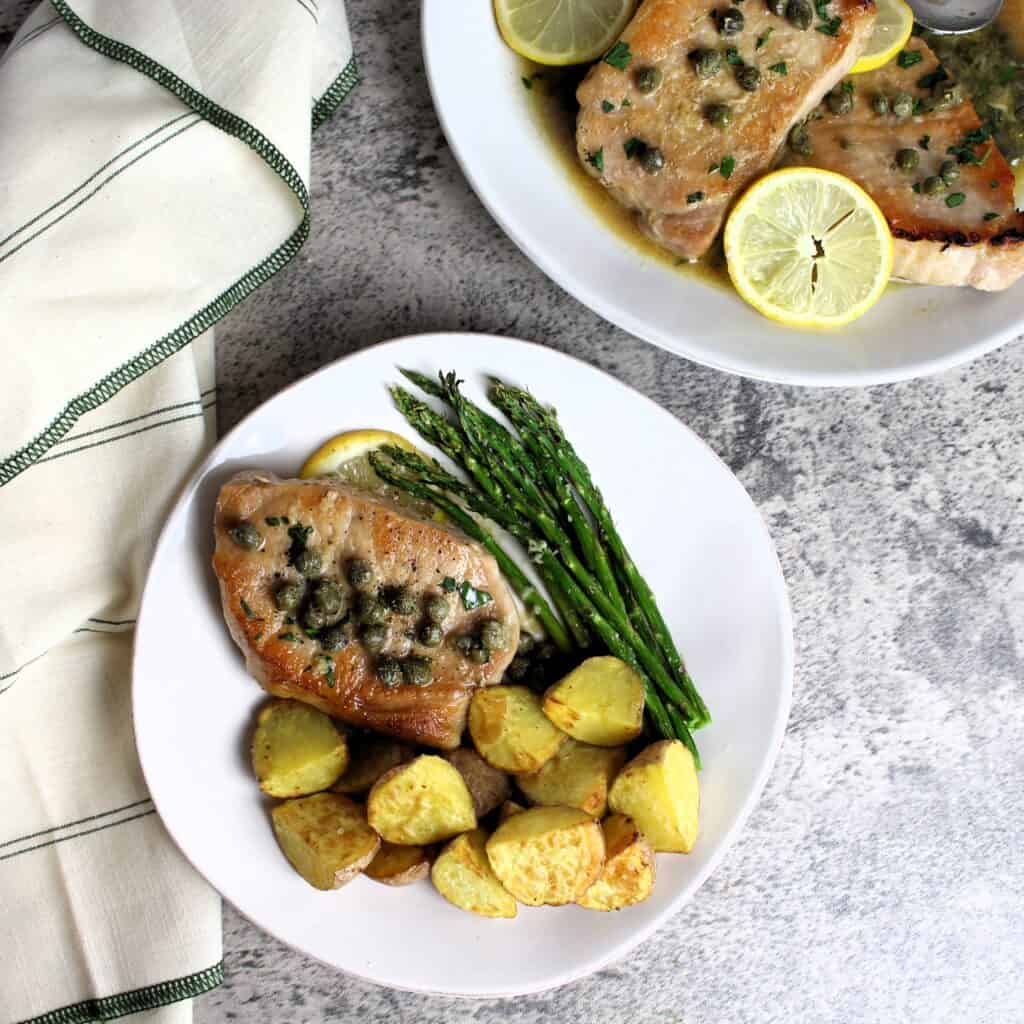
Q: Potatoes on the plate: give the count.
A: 13